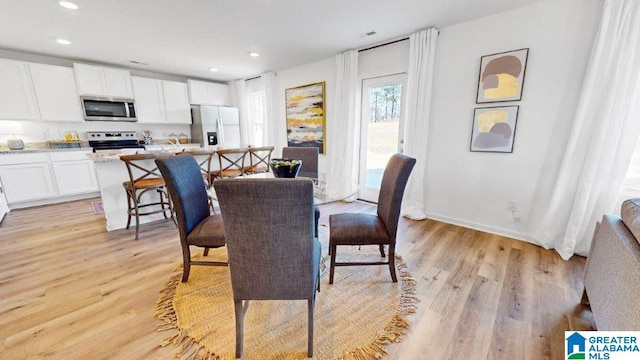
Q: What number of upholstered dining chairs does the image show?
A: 4